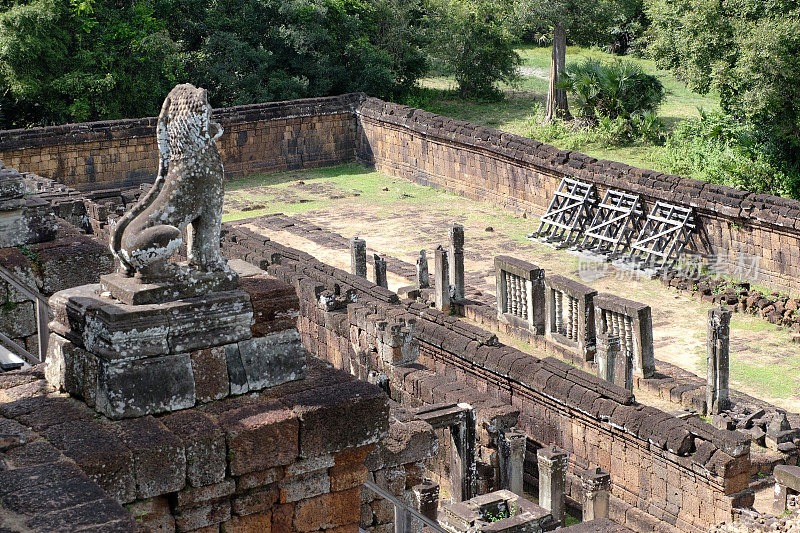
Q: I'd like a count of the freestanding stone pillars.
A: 12